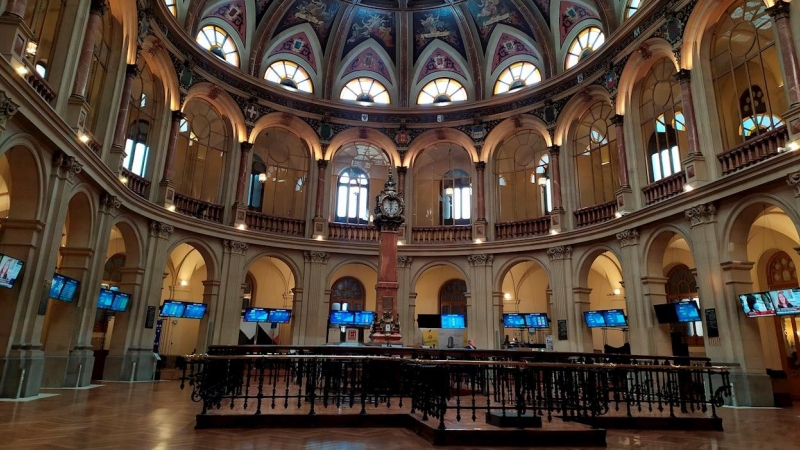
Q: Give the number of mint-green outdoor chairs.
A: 0